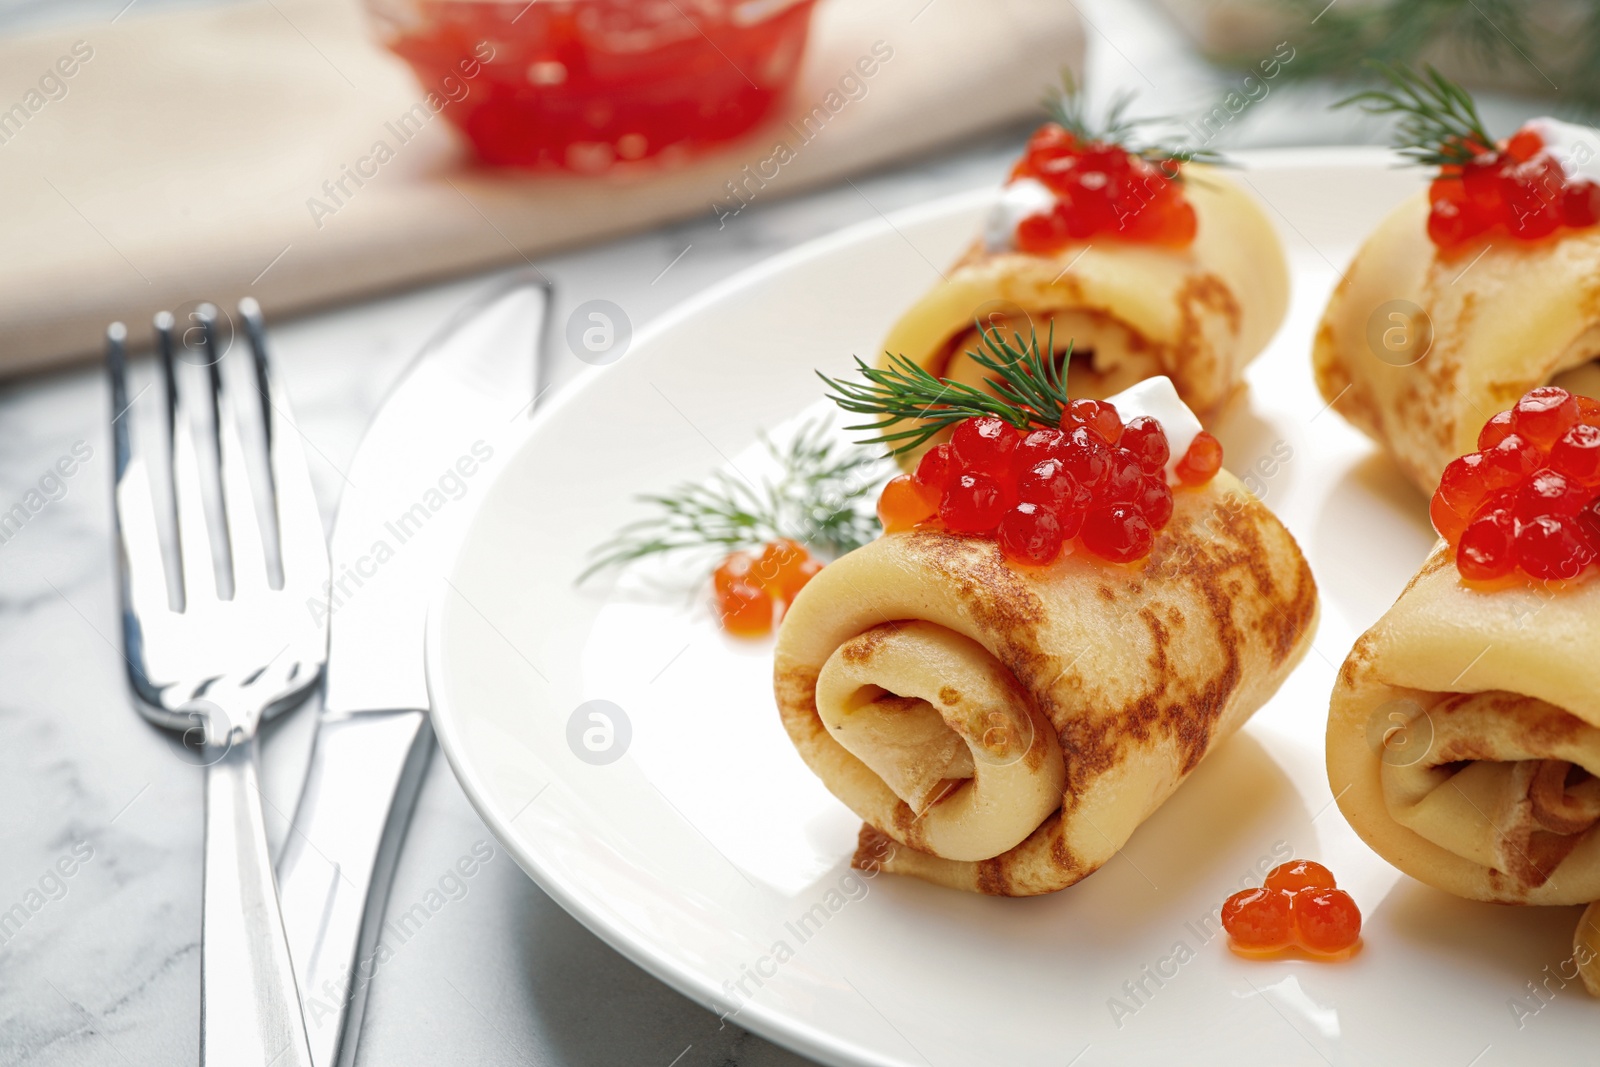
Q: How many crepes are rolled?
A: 4